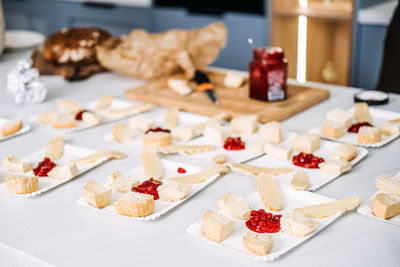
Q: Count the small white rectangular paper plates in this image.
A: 10